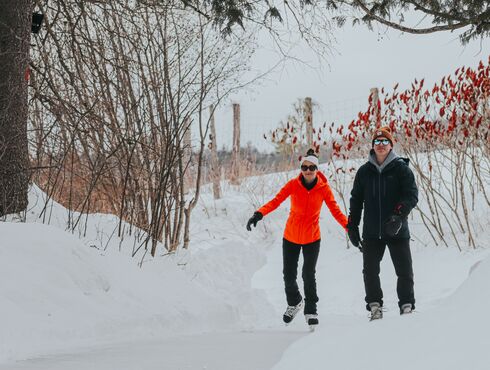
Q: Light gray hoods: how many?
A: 1